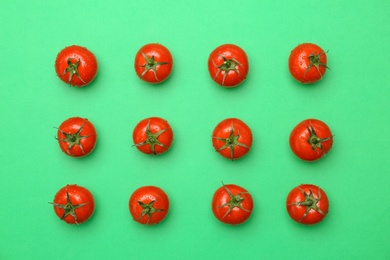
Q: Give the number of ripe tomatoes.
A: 12